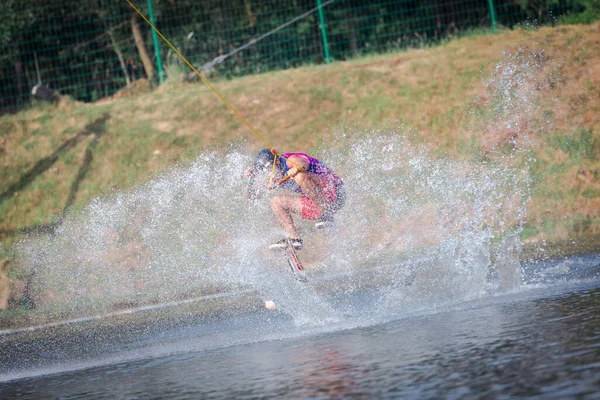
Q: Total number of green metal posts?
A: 3